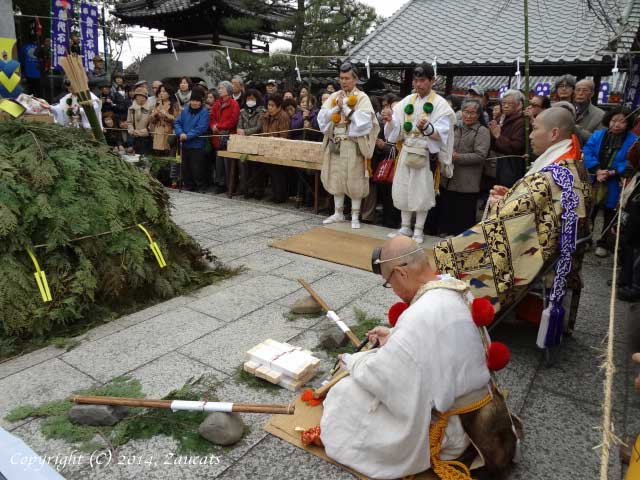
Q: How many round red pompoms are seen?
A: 3